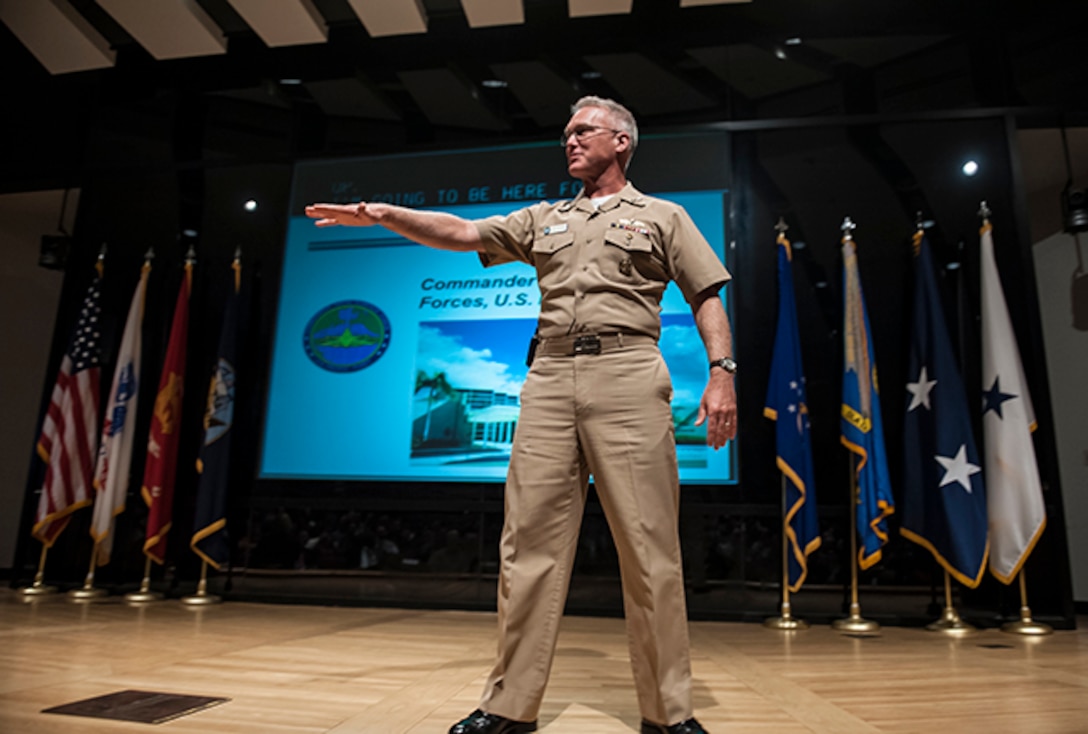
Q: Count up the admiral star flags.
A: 2